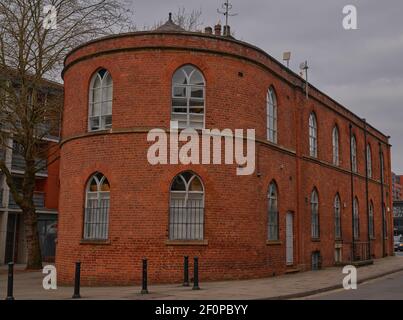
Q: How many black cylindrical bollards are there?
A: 5